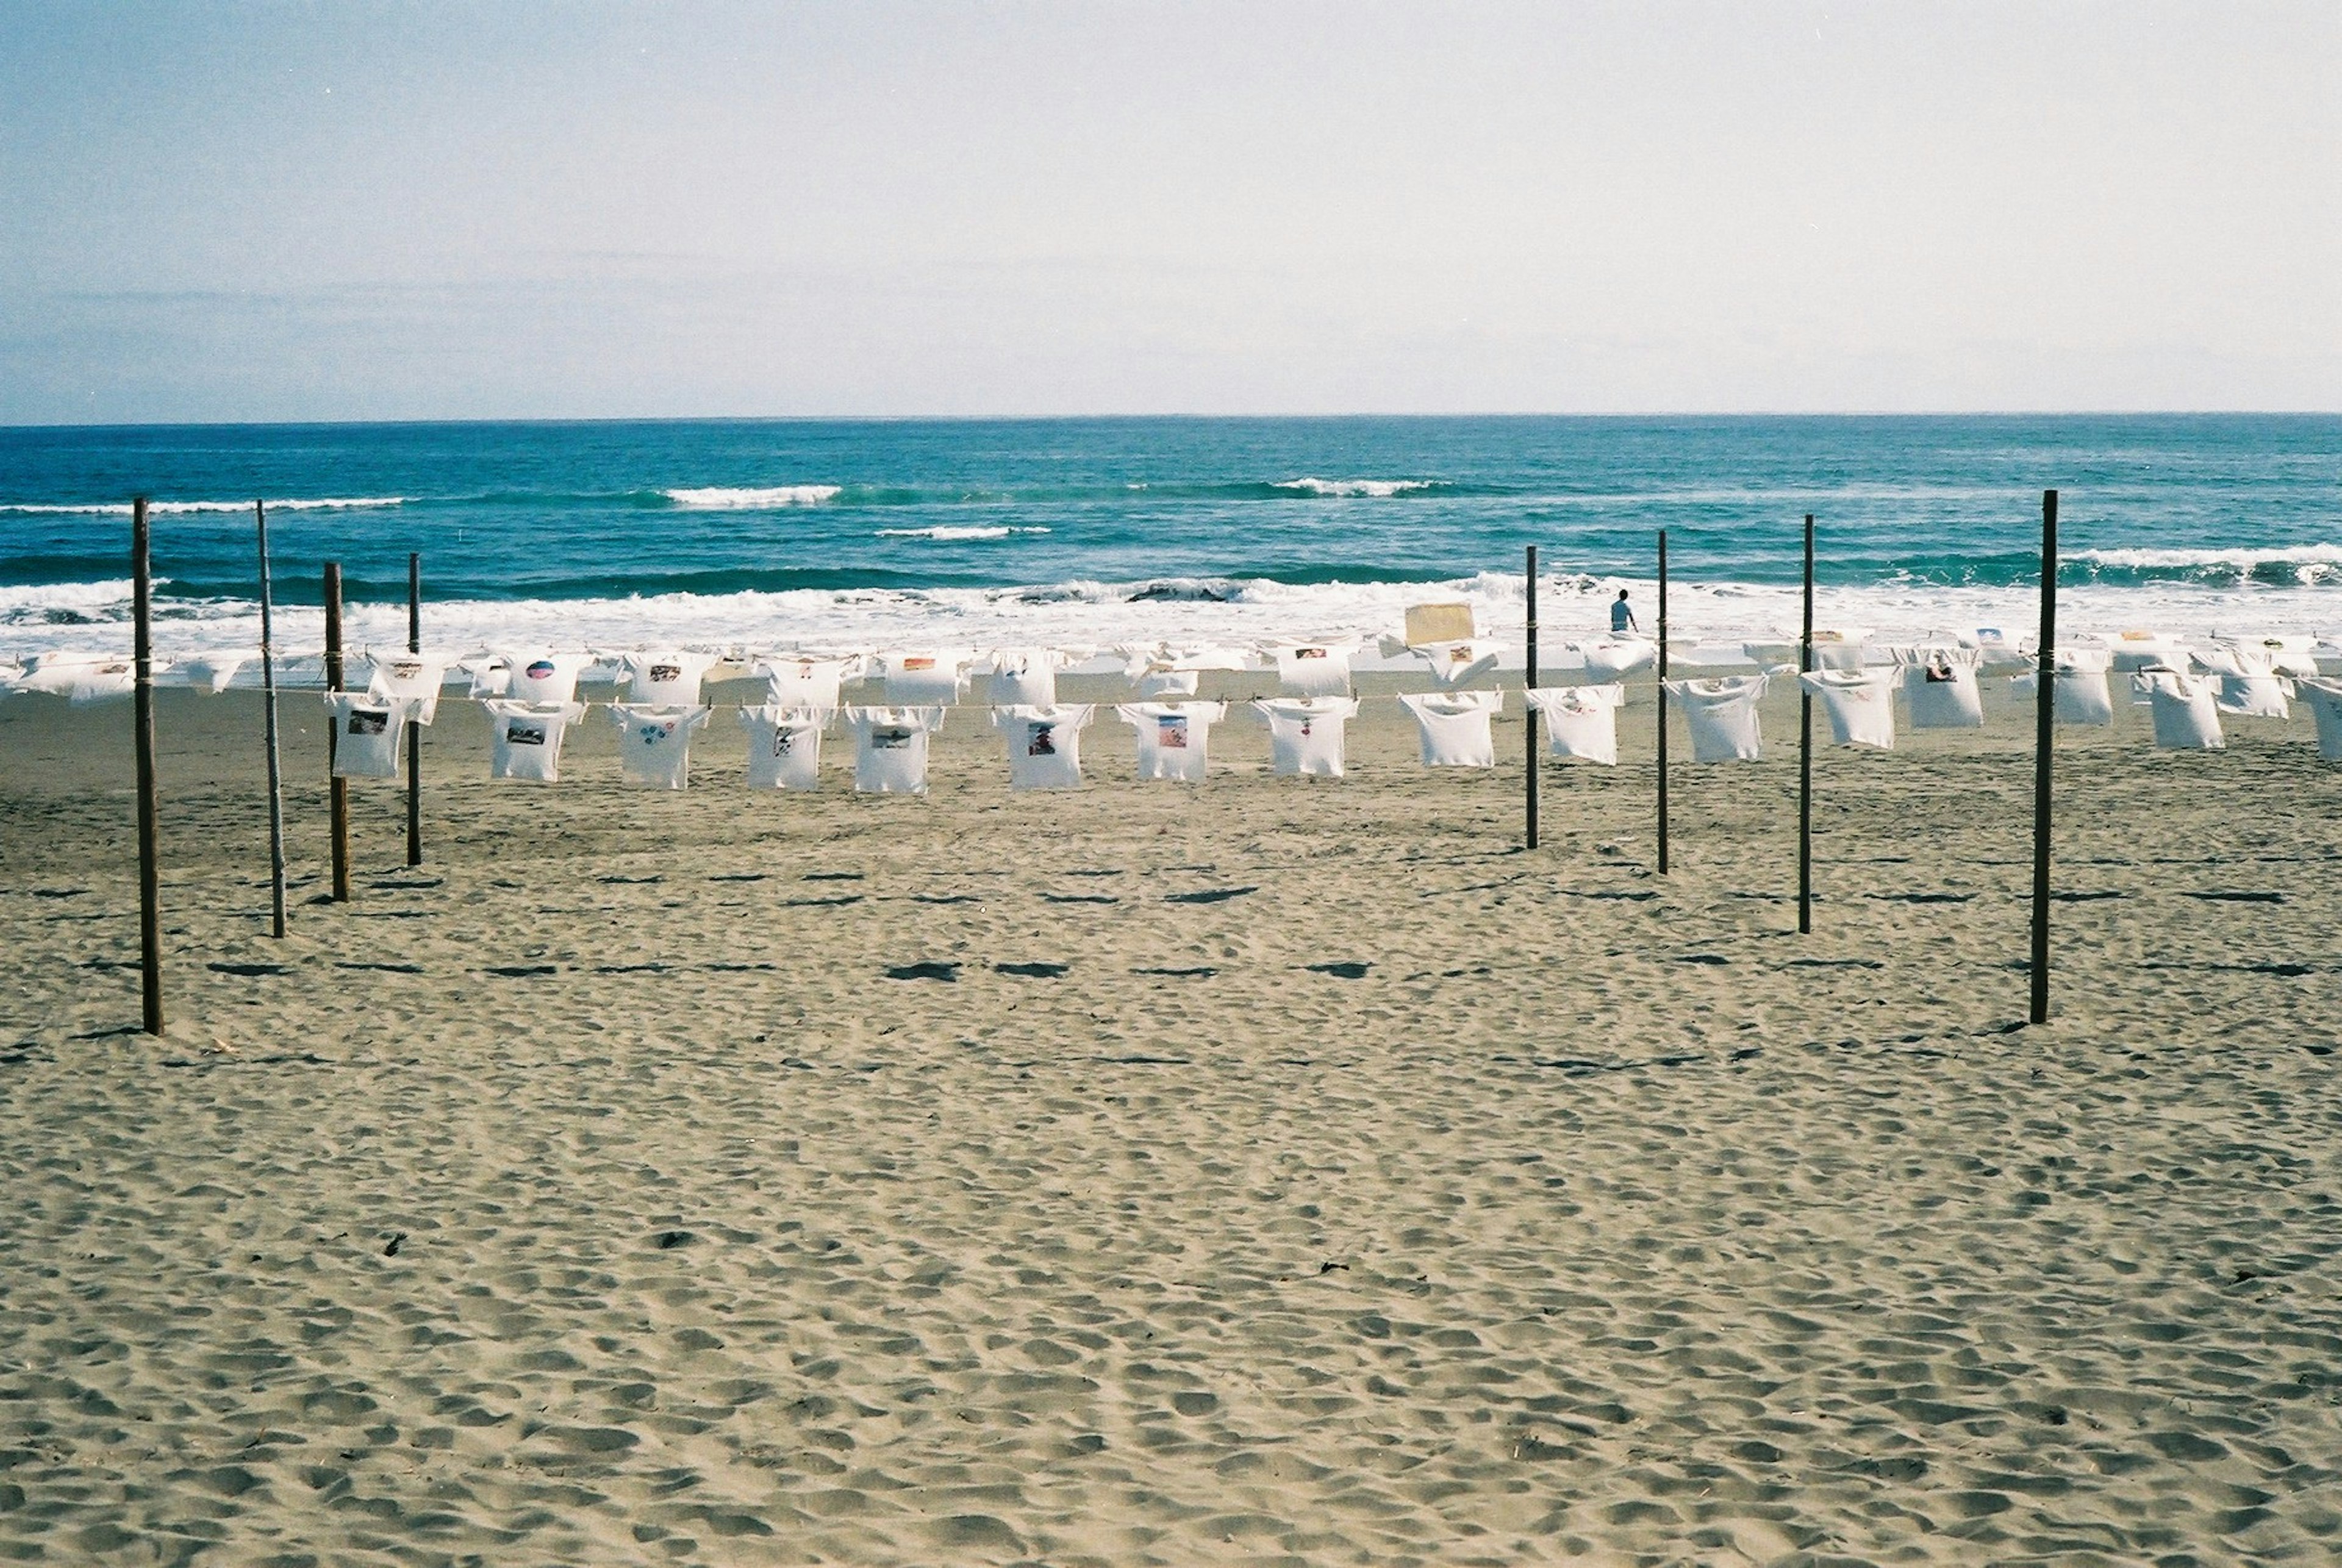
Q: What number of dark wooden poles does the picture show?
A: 8